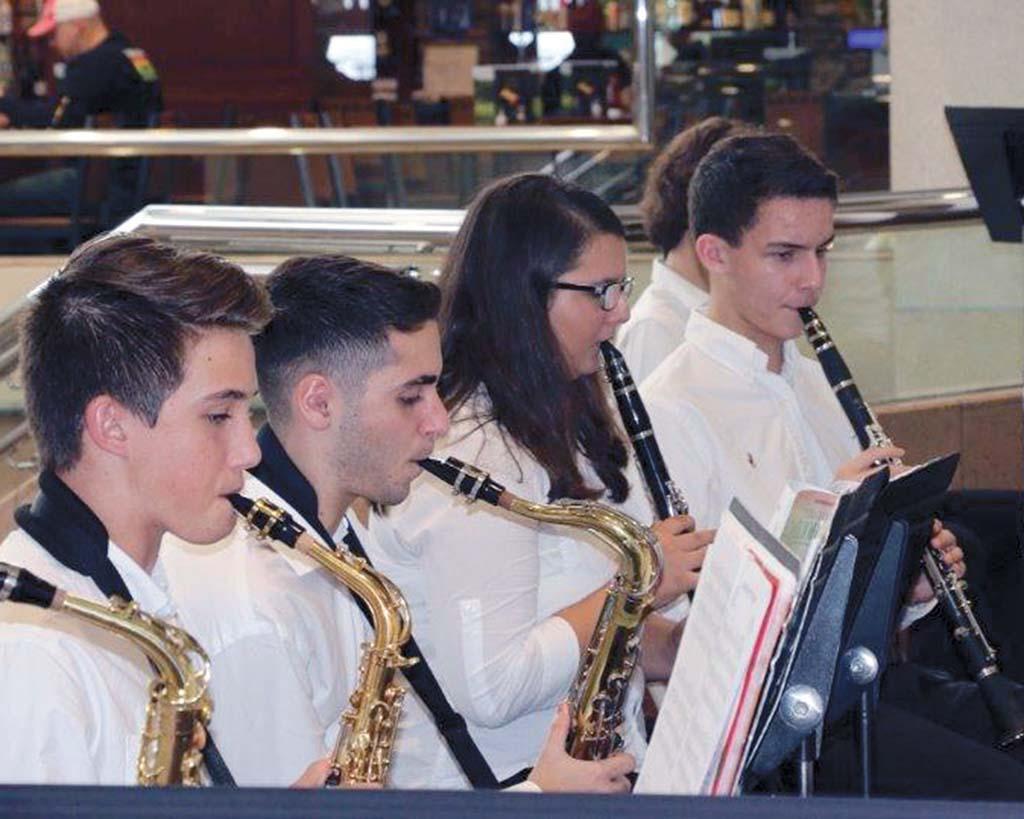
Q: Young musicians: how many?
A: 5